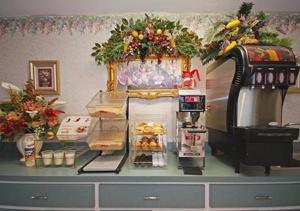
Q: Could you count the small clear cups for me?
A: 3